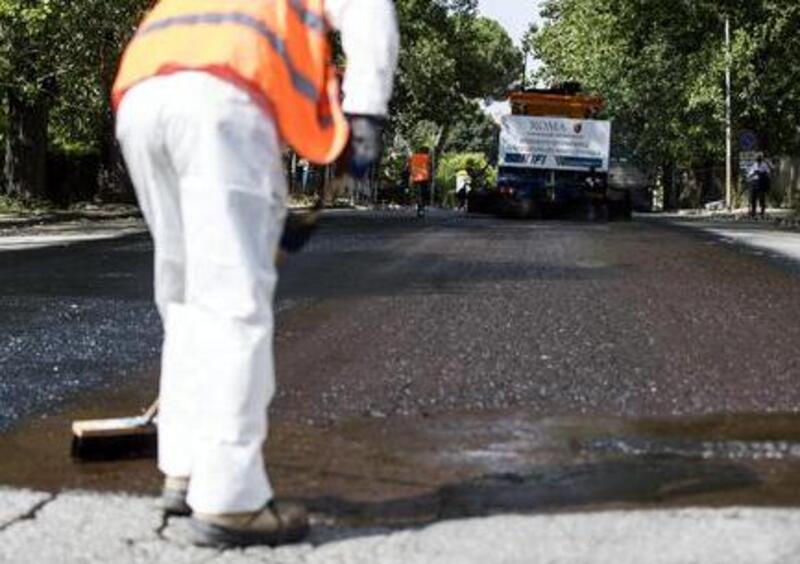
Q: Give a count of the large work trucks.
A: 1